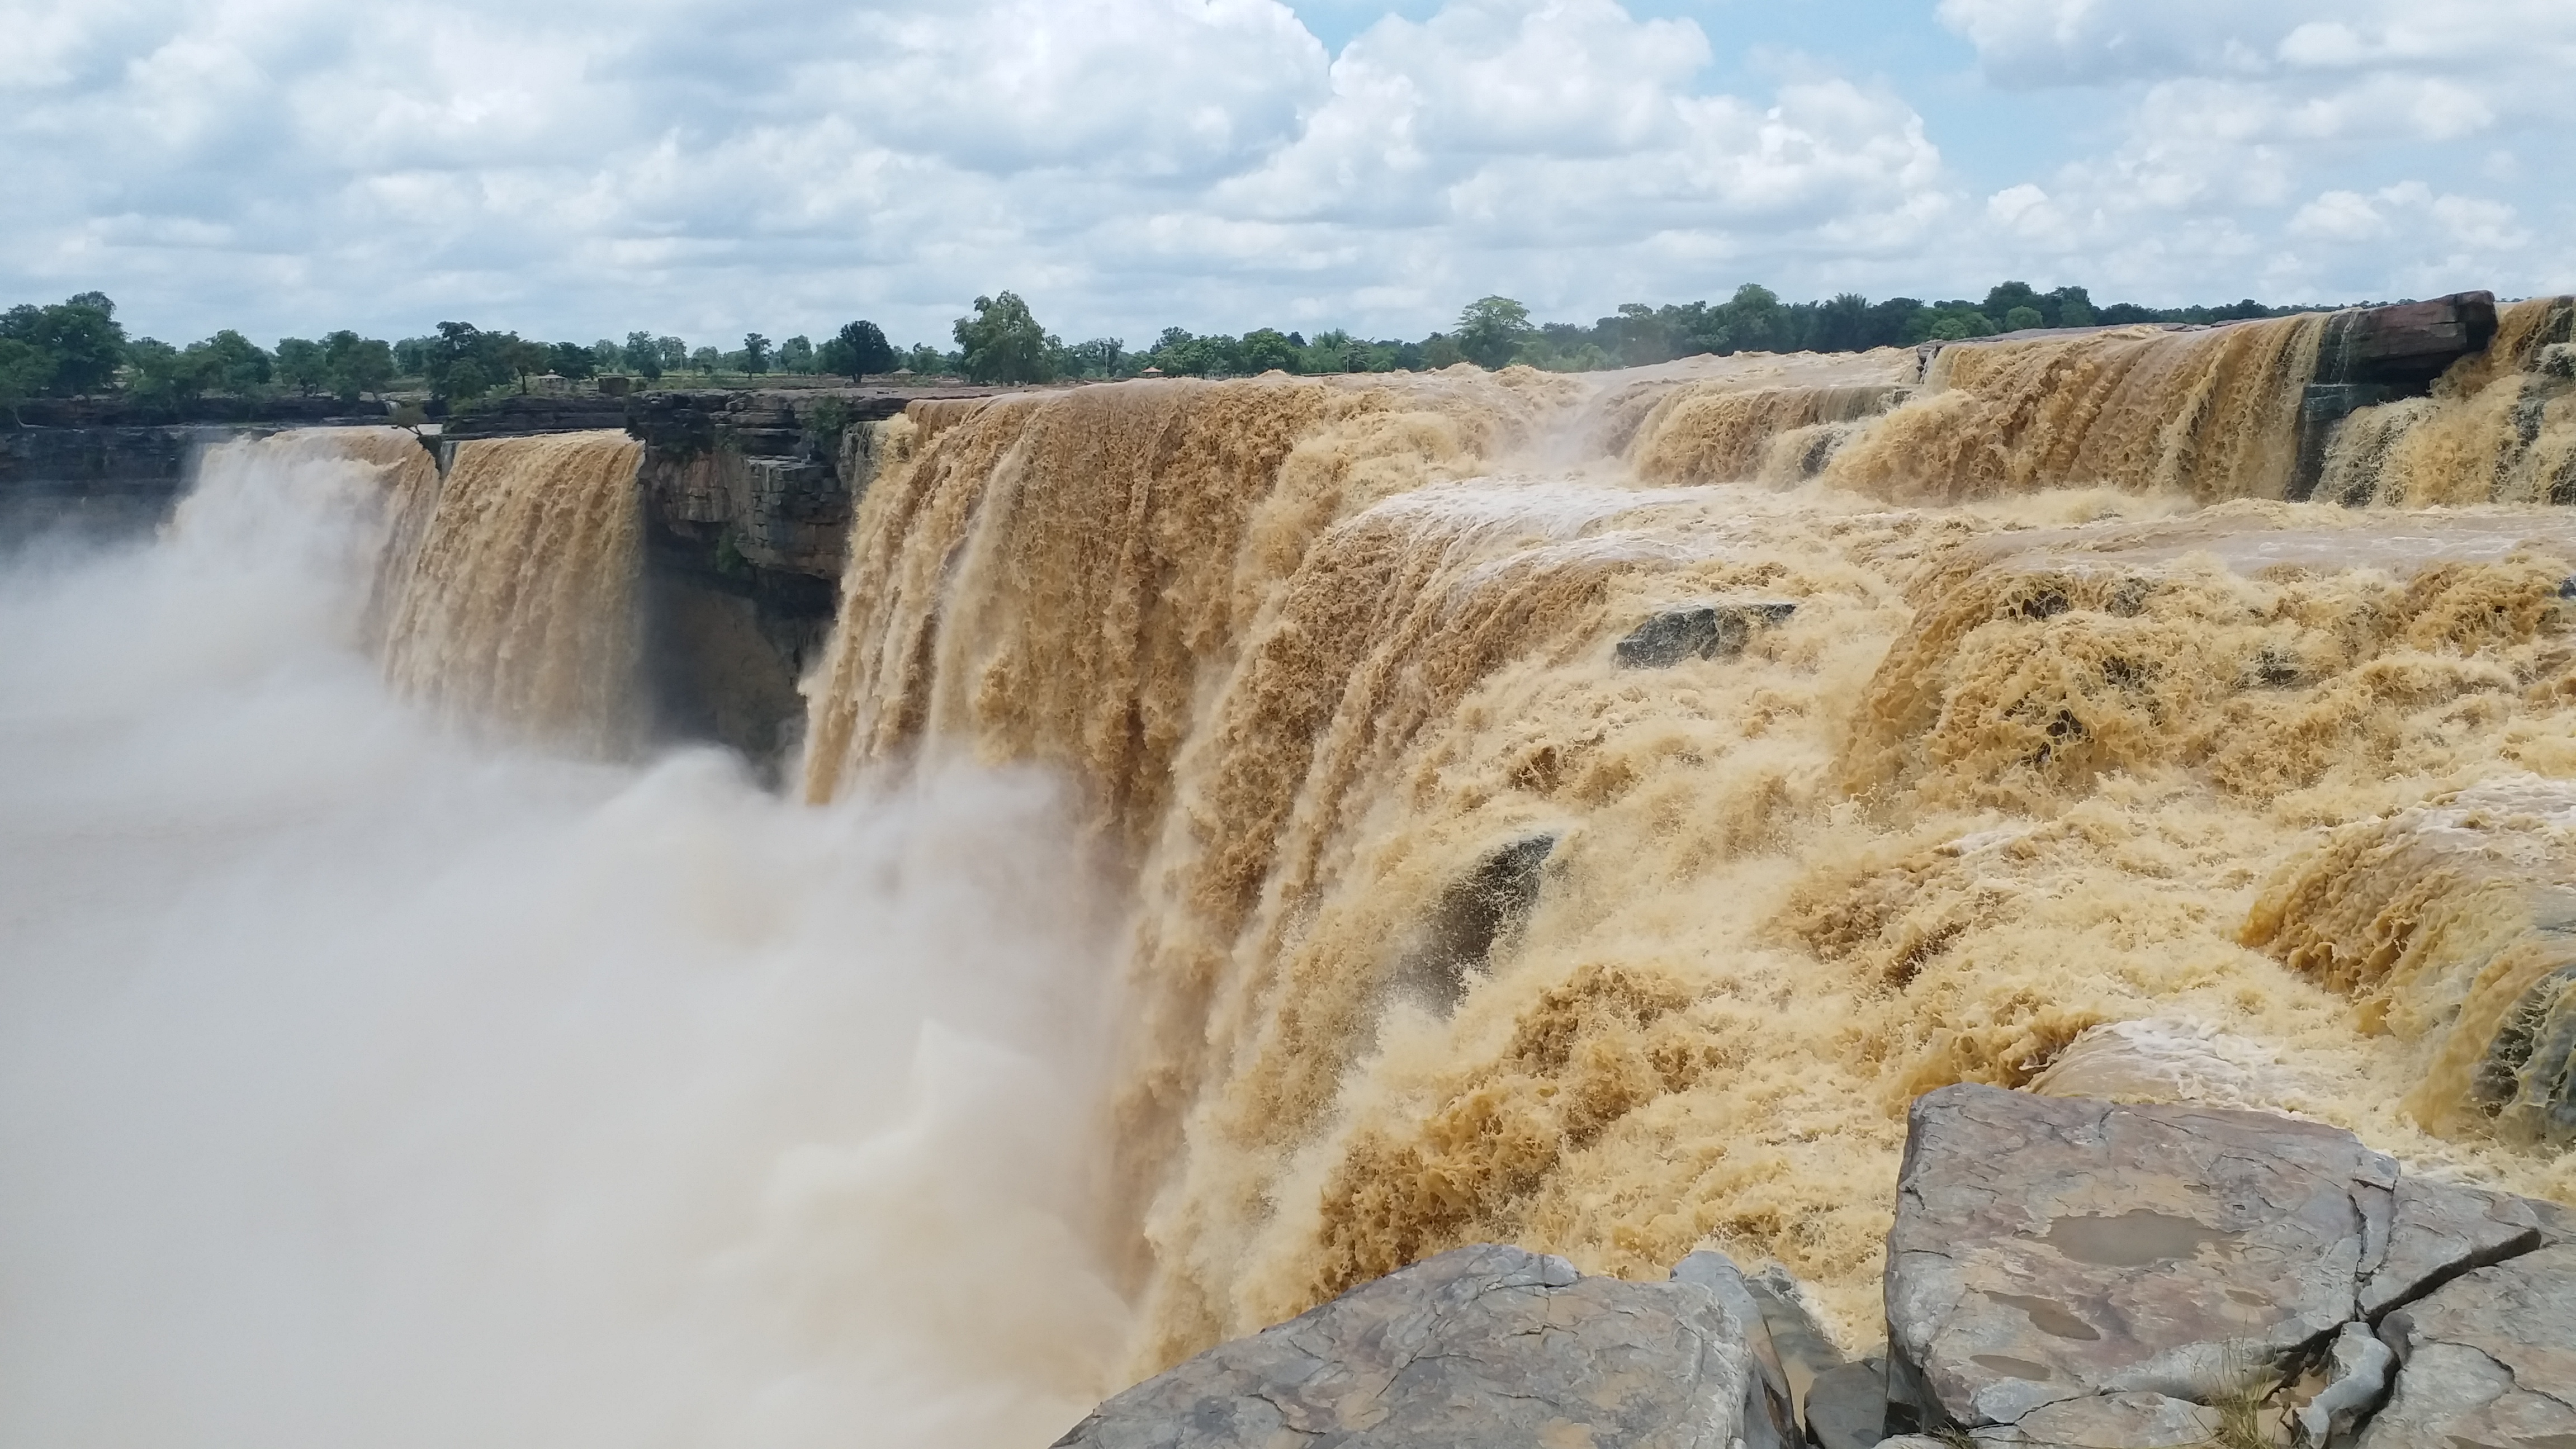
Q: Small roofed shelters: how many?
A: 3